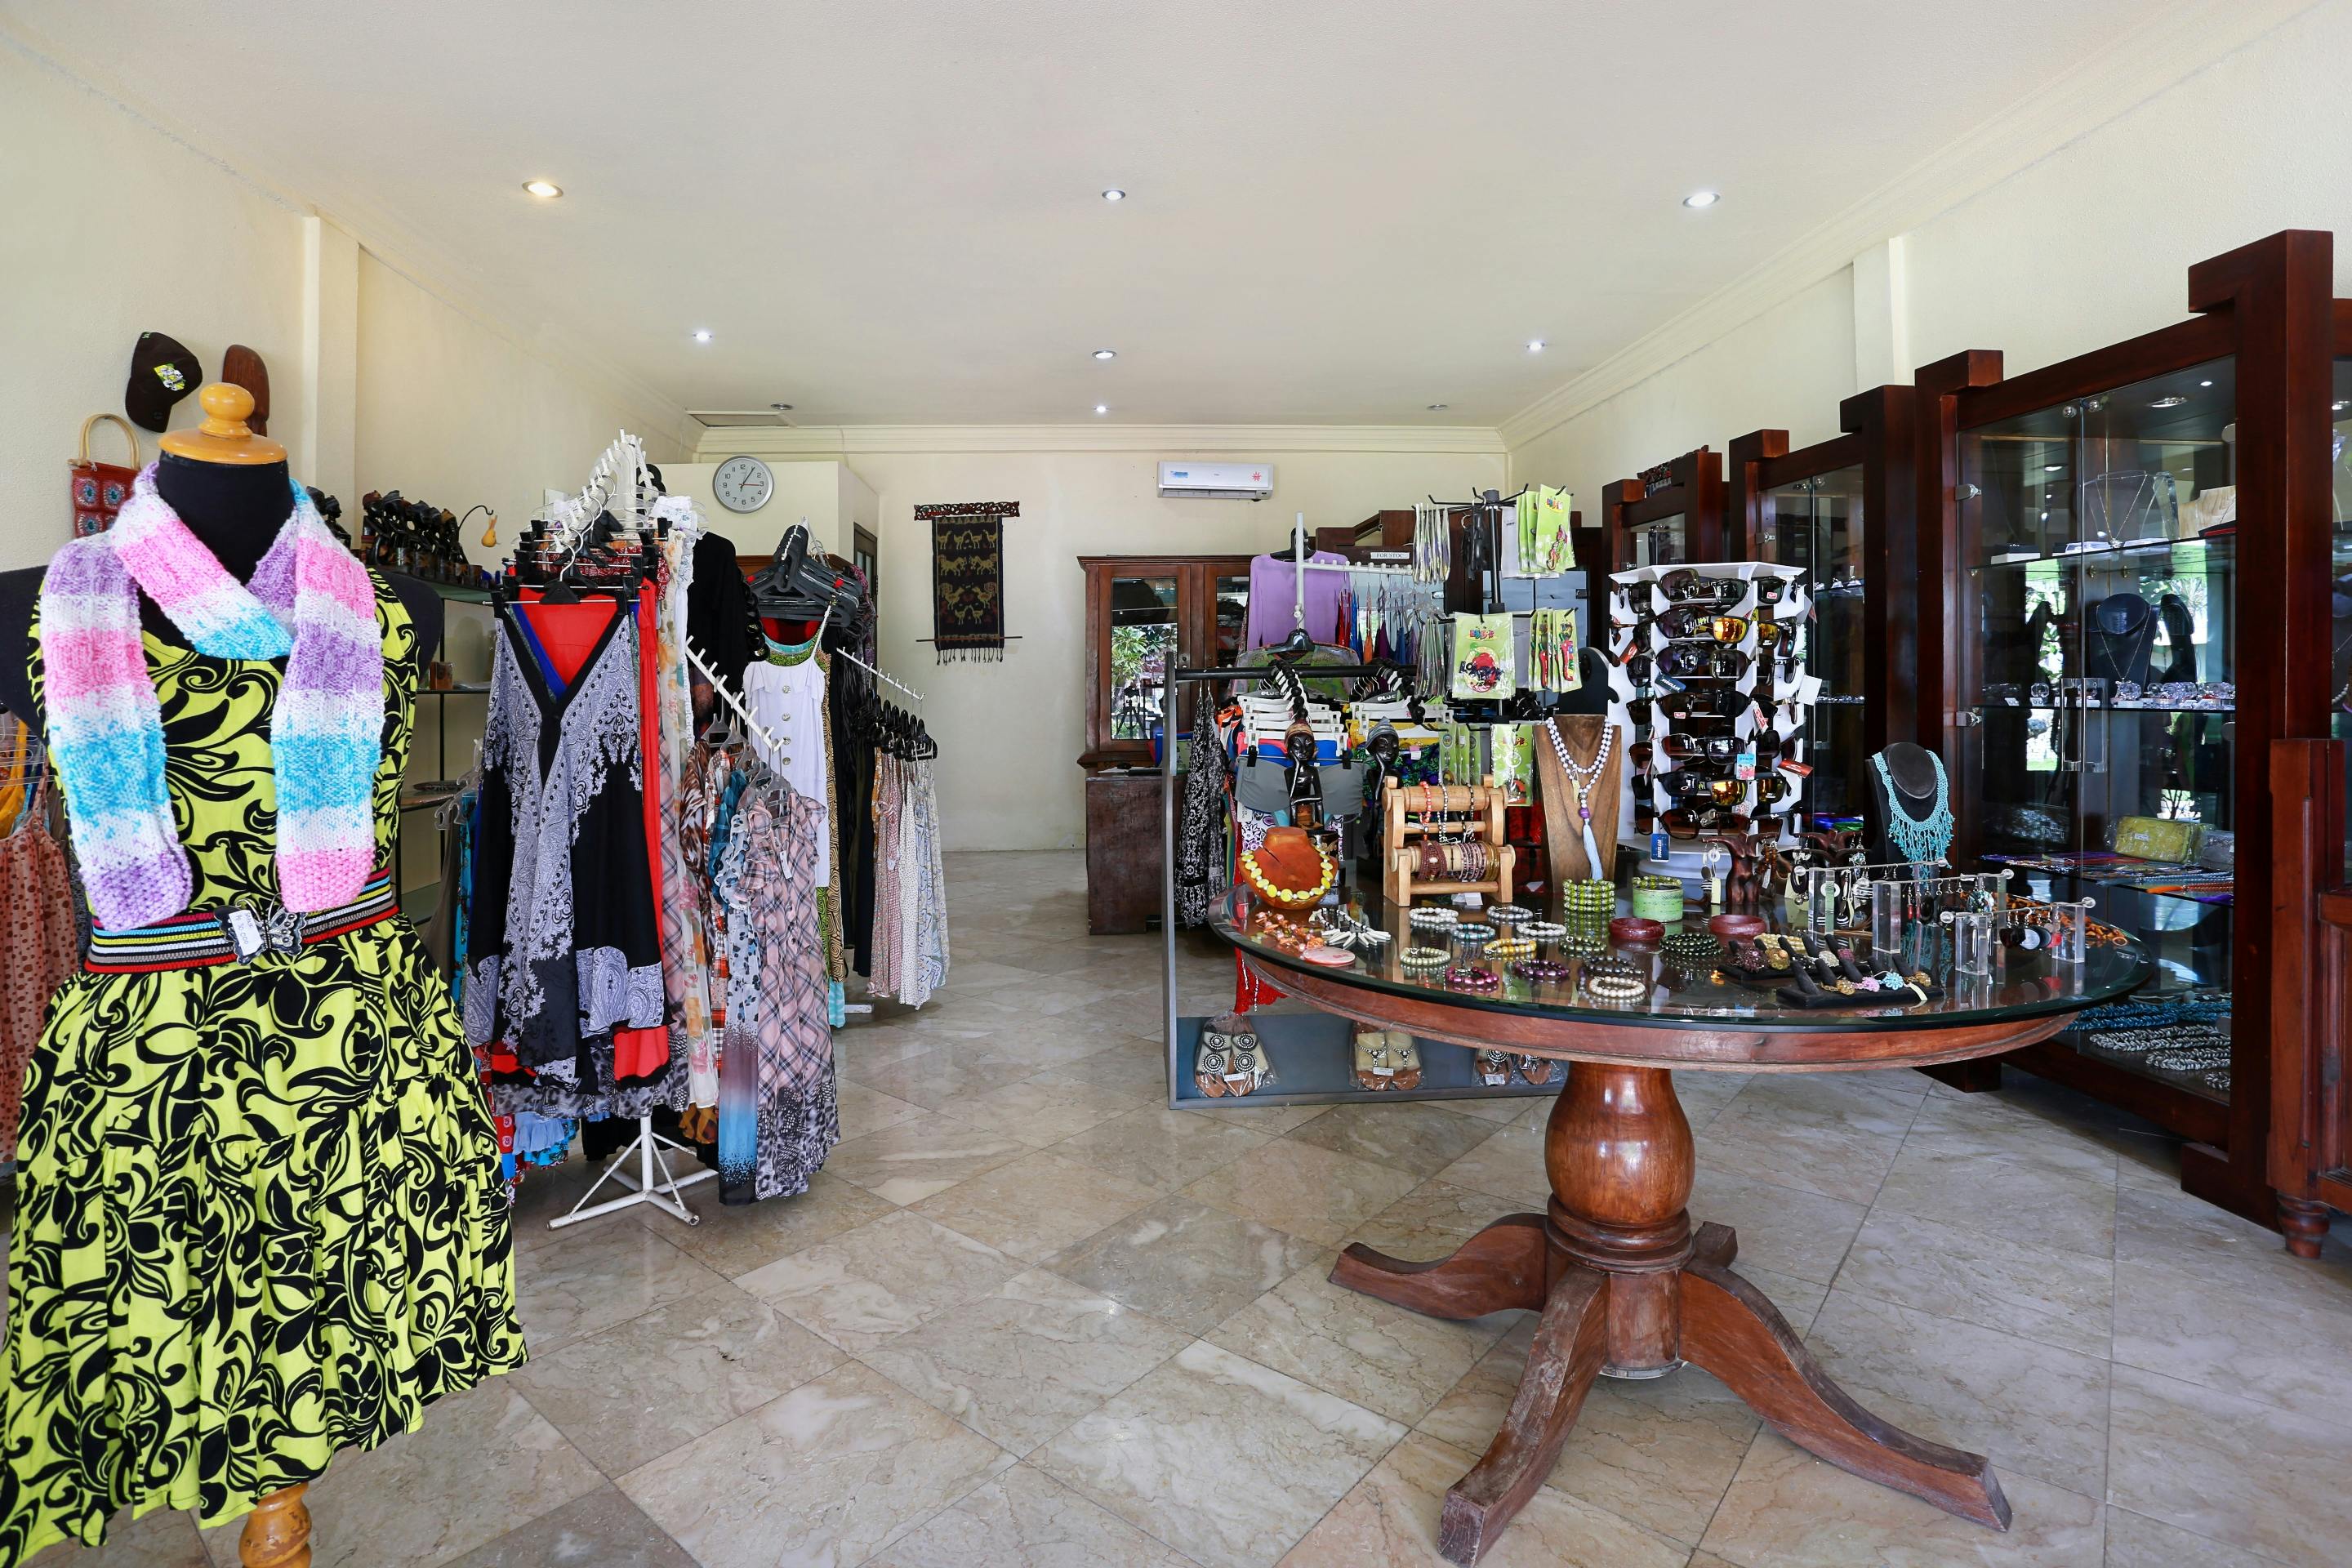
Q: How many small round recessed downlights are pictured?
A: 9